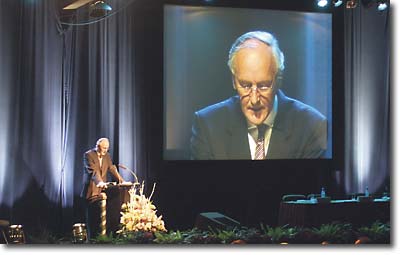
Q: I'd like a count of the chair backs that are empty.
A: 2